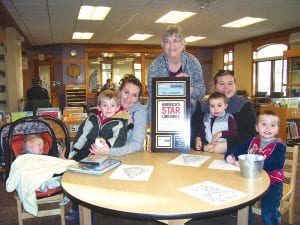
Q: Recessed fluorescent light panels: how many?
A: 6